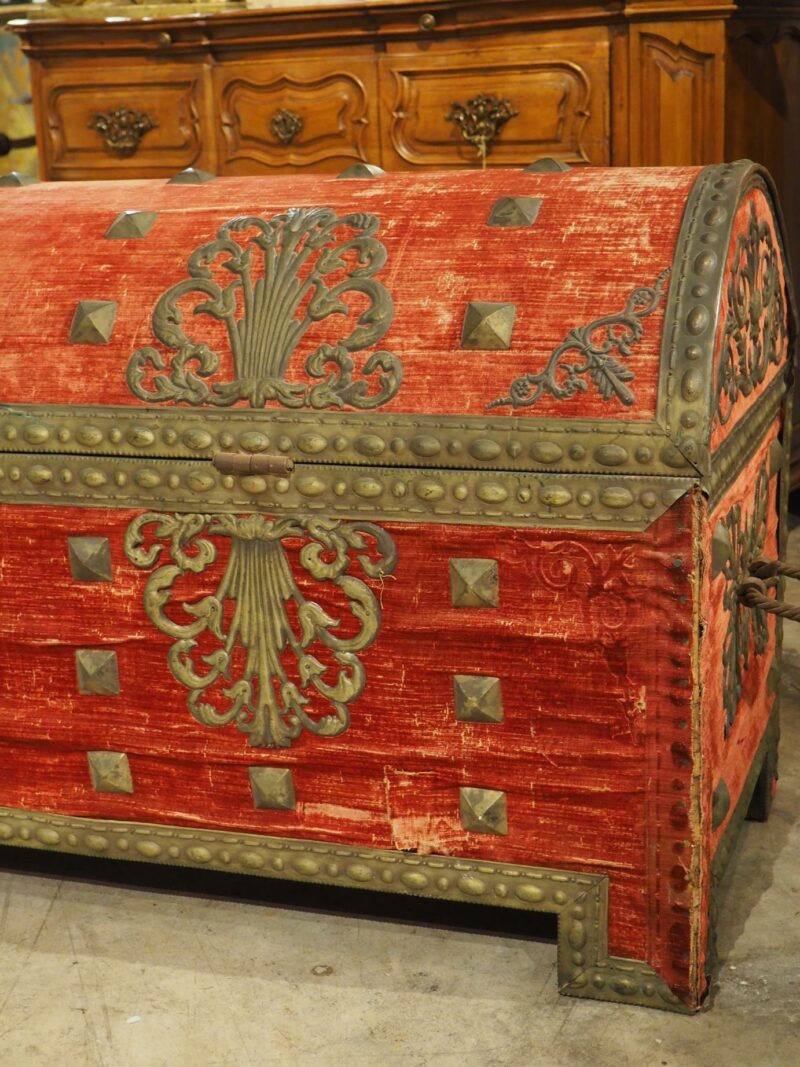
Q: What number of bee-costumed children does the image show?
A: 0